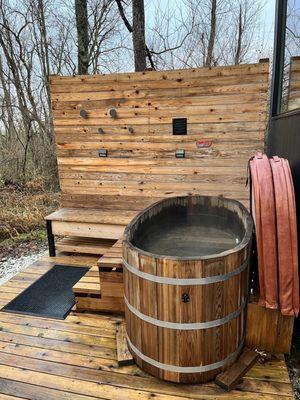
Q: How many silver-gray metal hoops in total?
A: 3